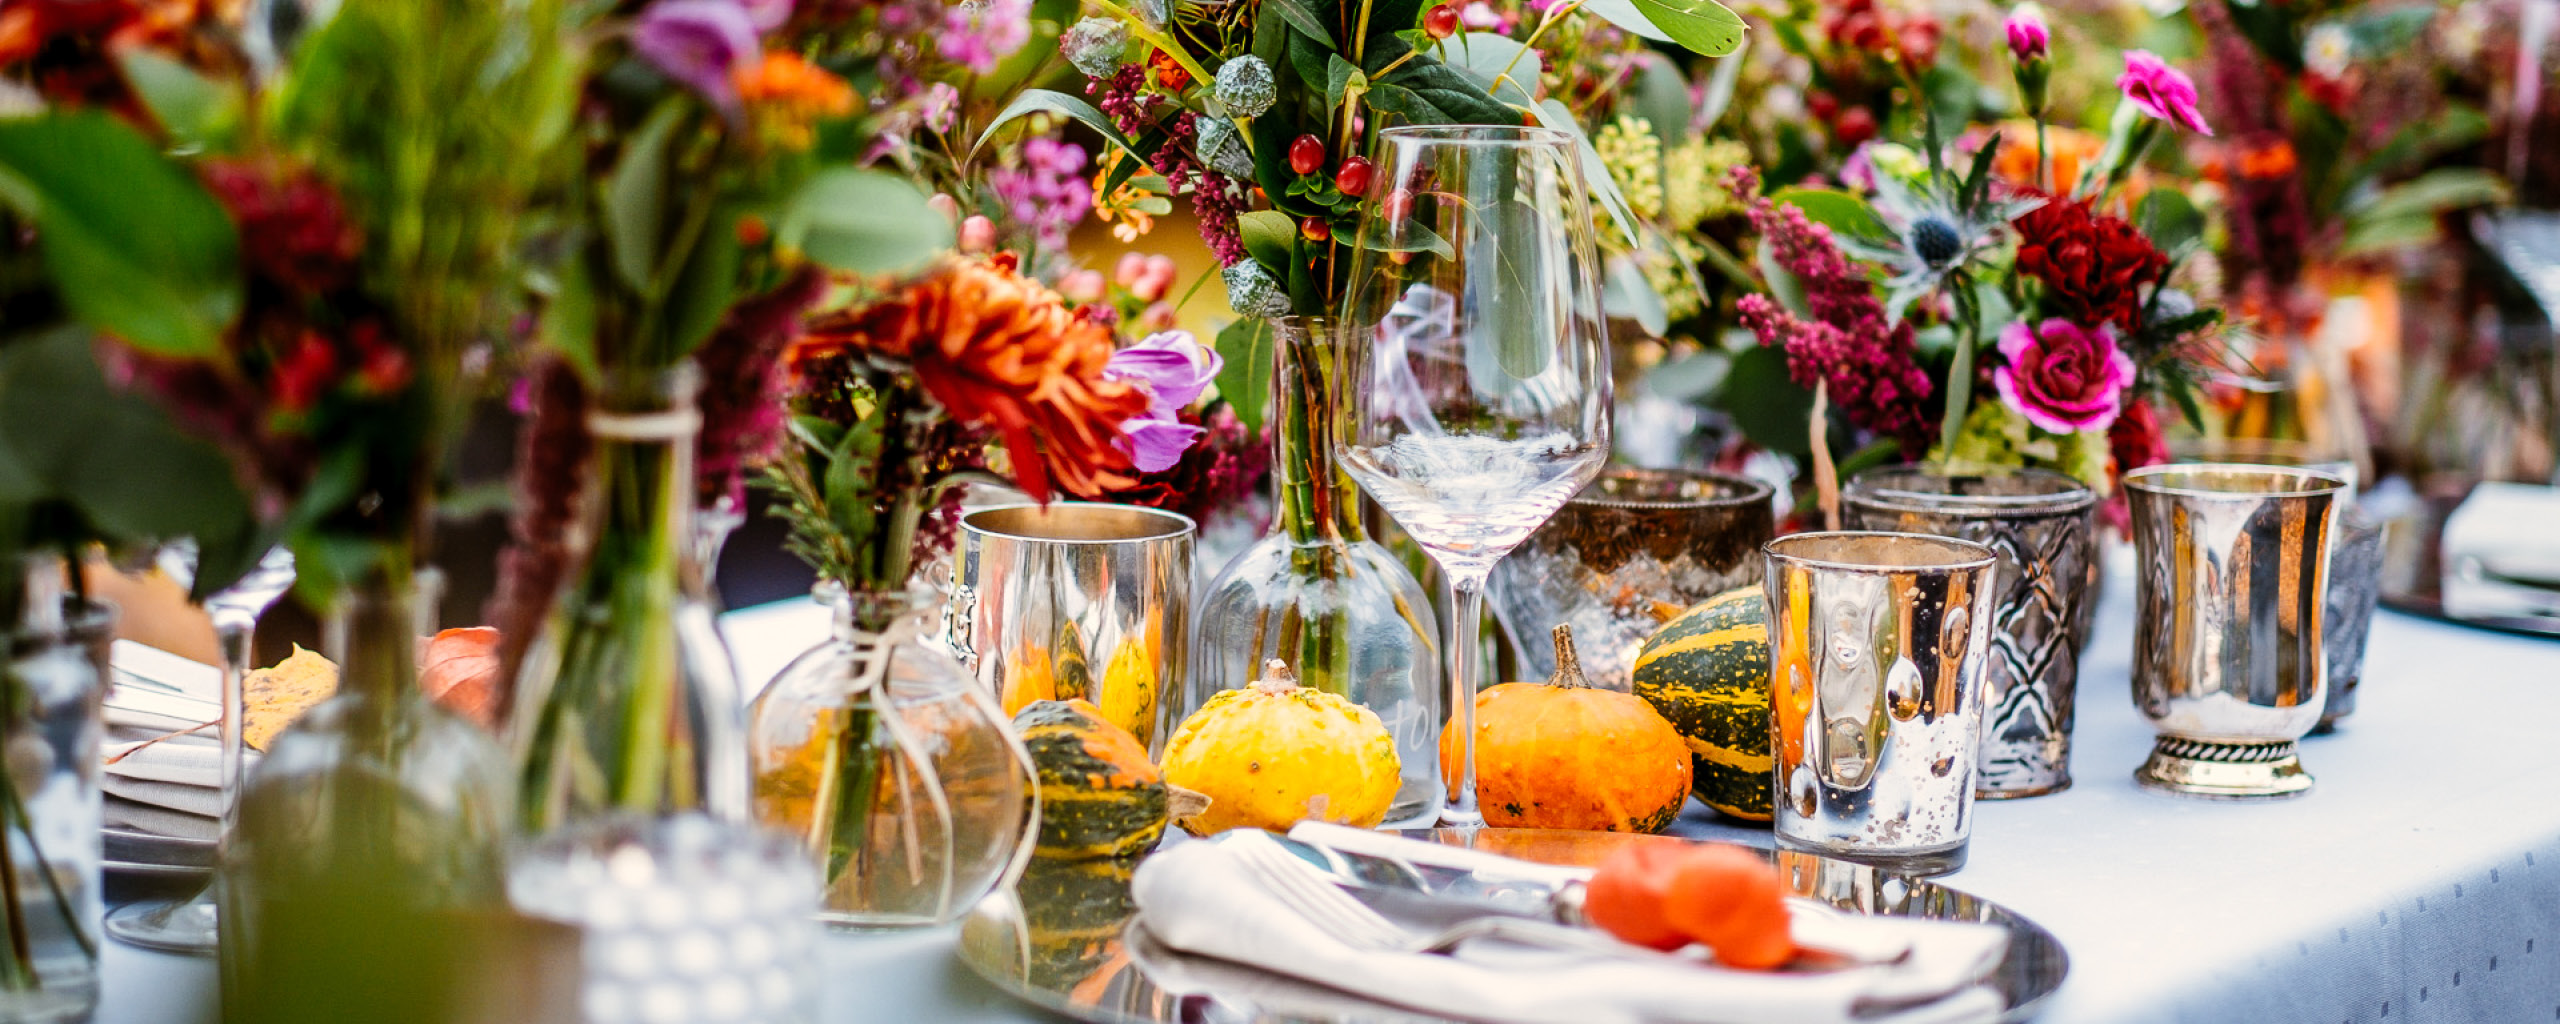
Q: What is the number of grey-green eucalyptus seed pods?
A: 4